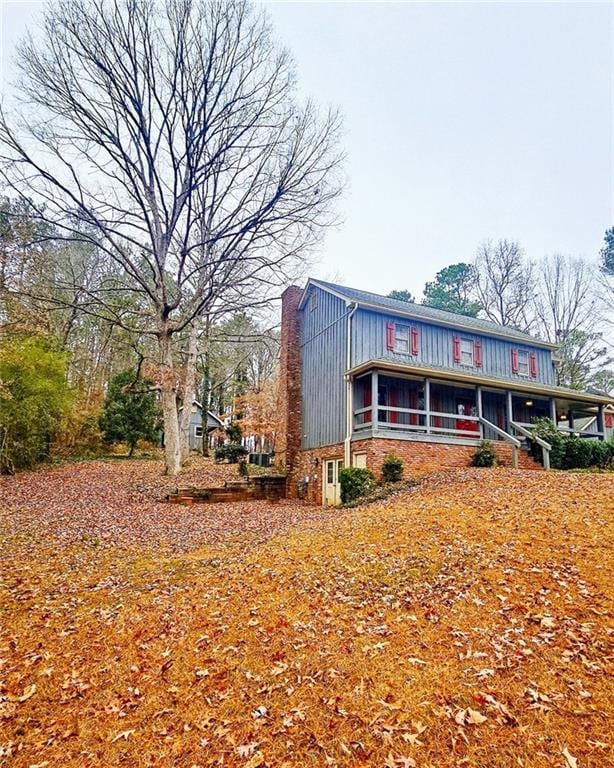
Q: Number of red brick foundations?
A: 1